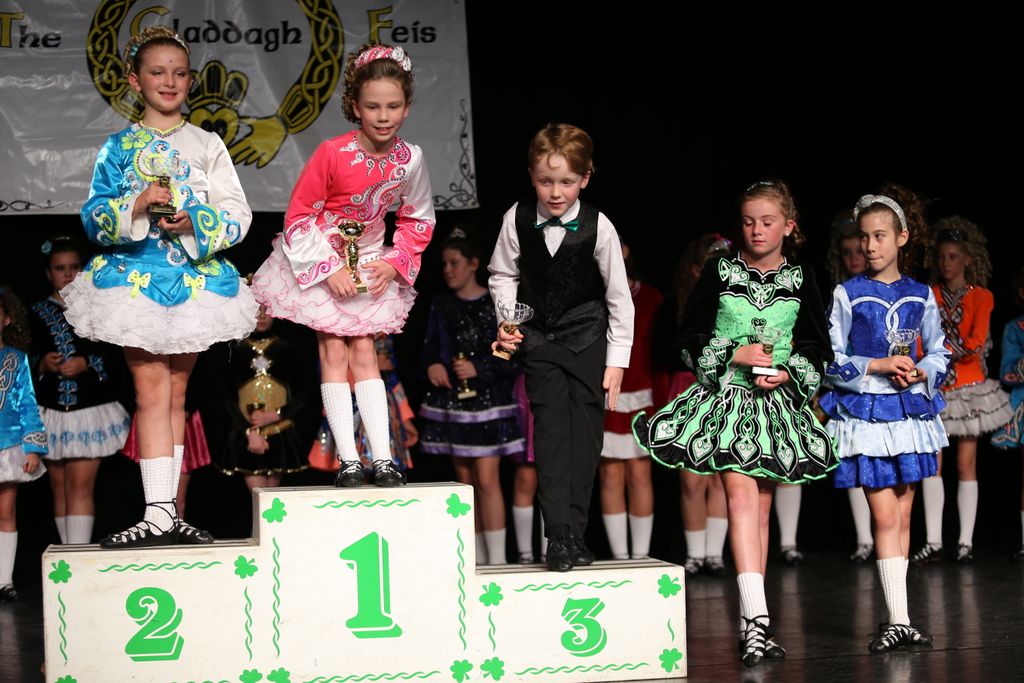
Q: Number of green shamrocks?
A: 12